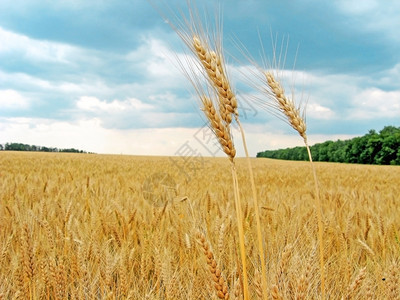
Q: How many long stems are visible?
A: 3